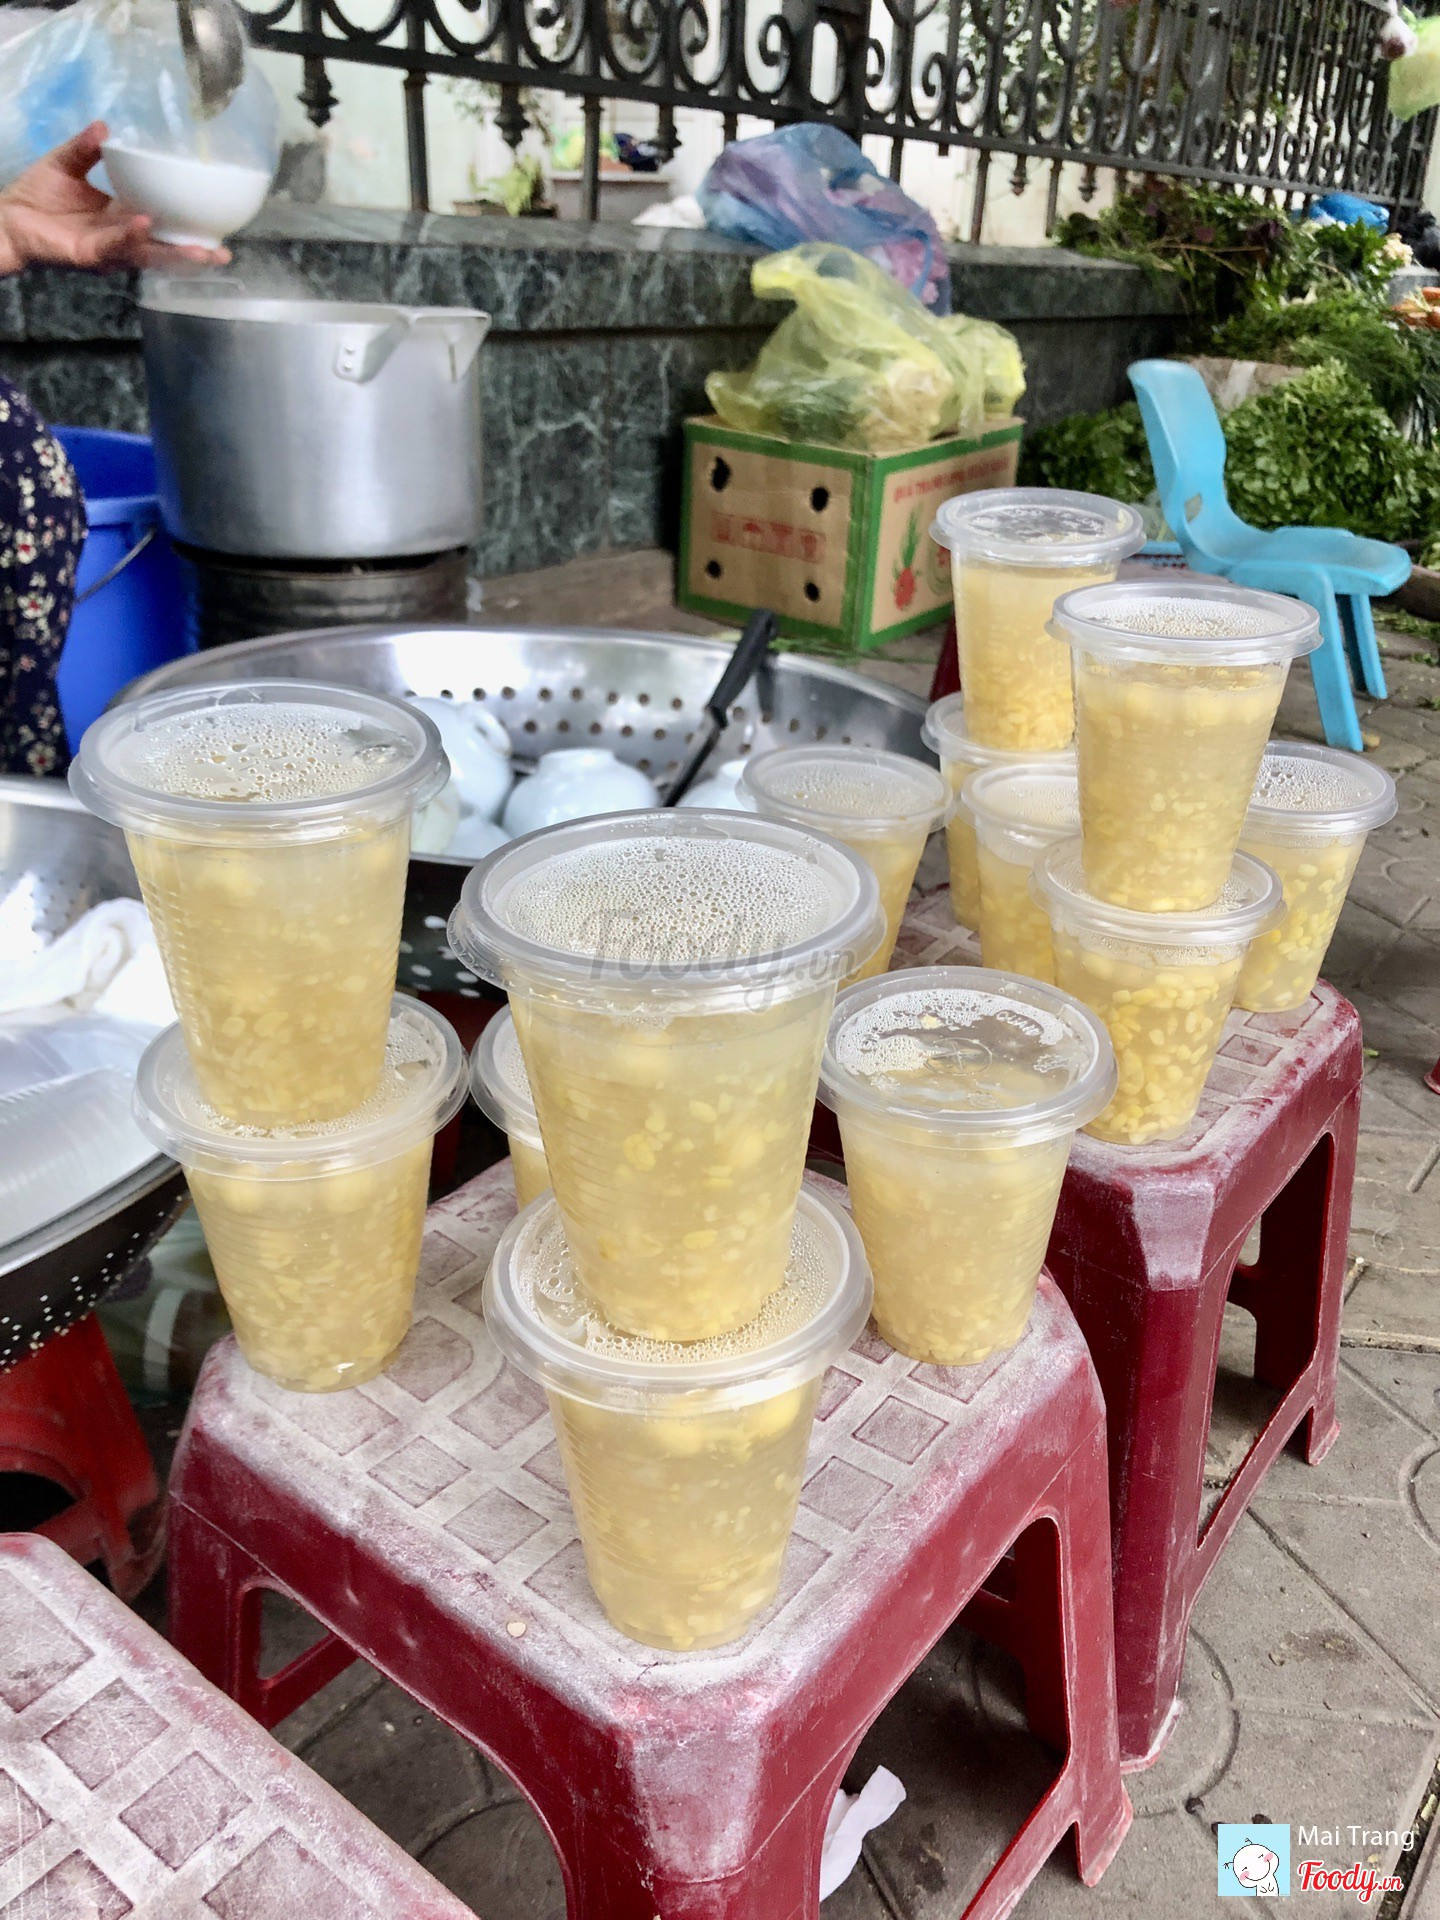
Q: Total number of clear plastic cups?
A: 13